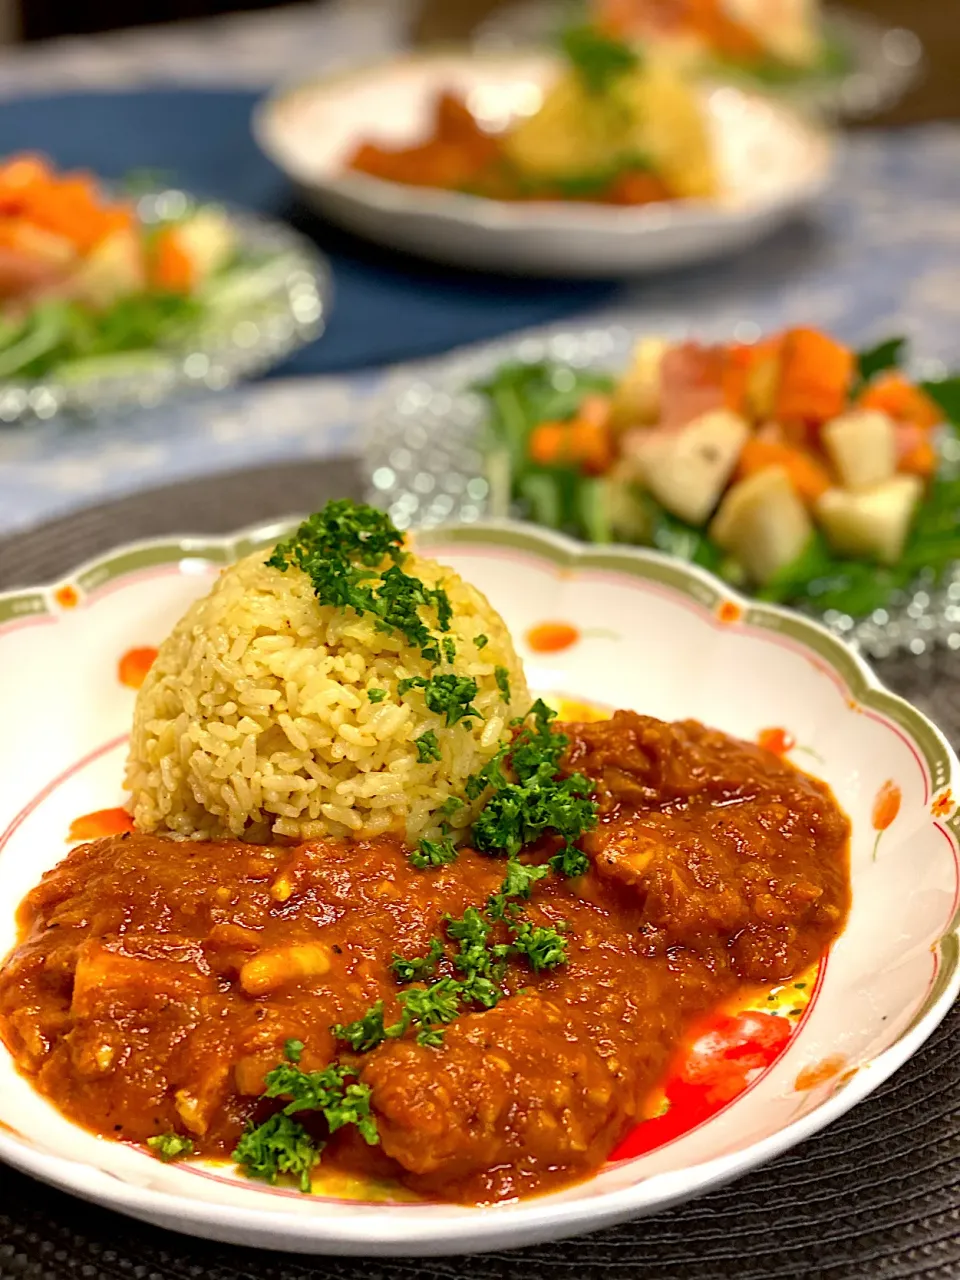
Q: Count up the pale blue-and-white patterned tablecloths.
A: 1